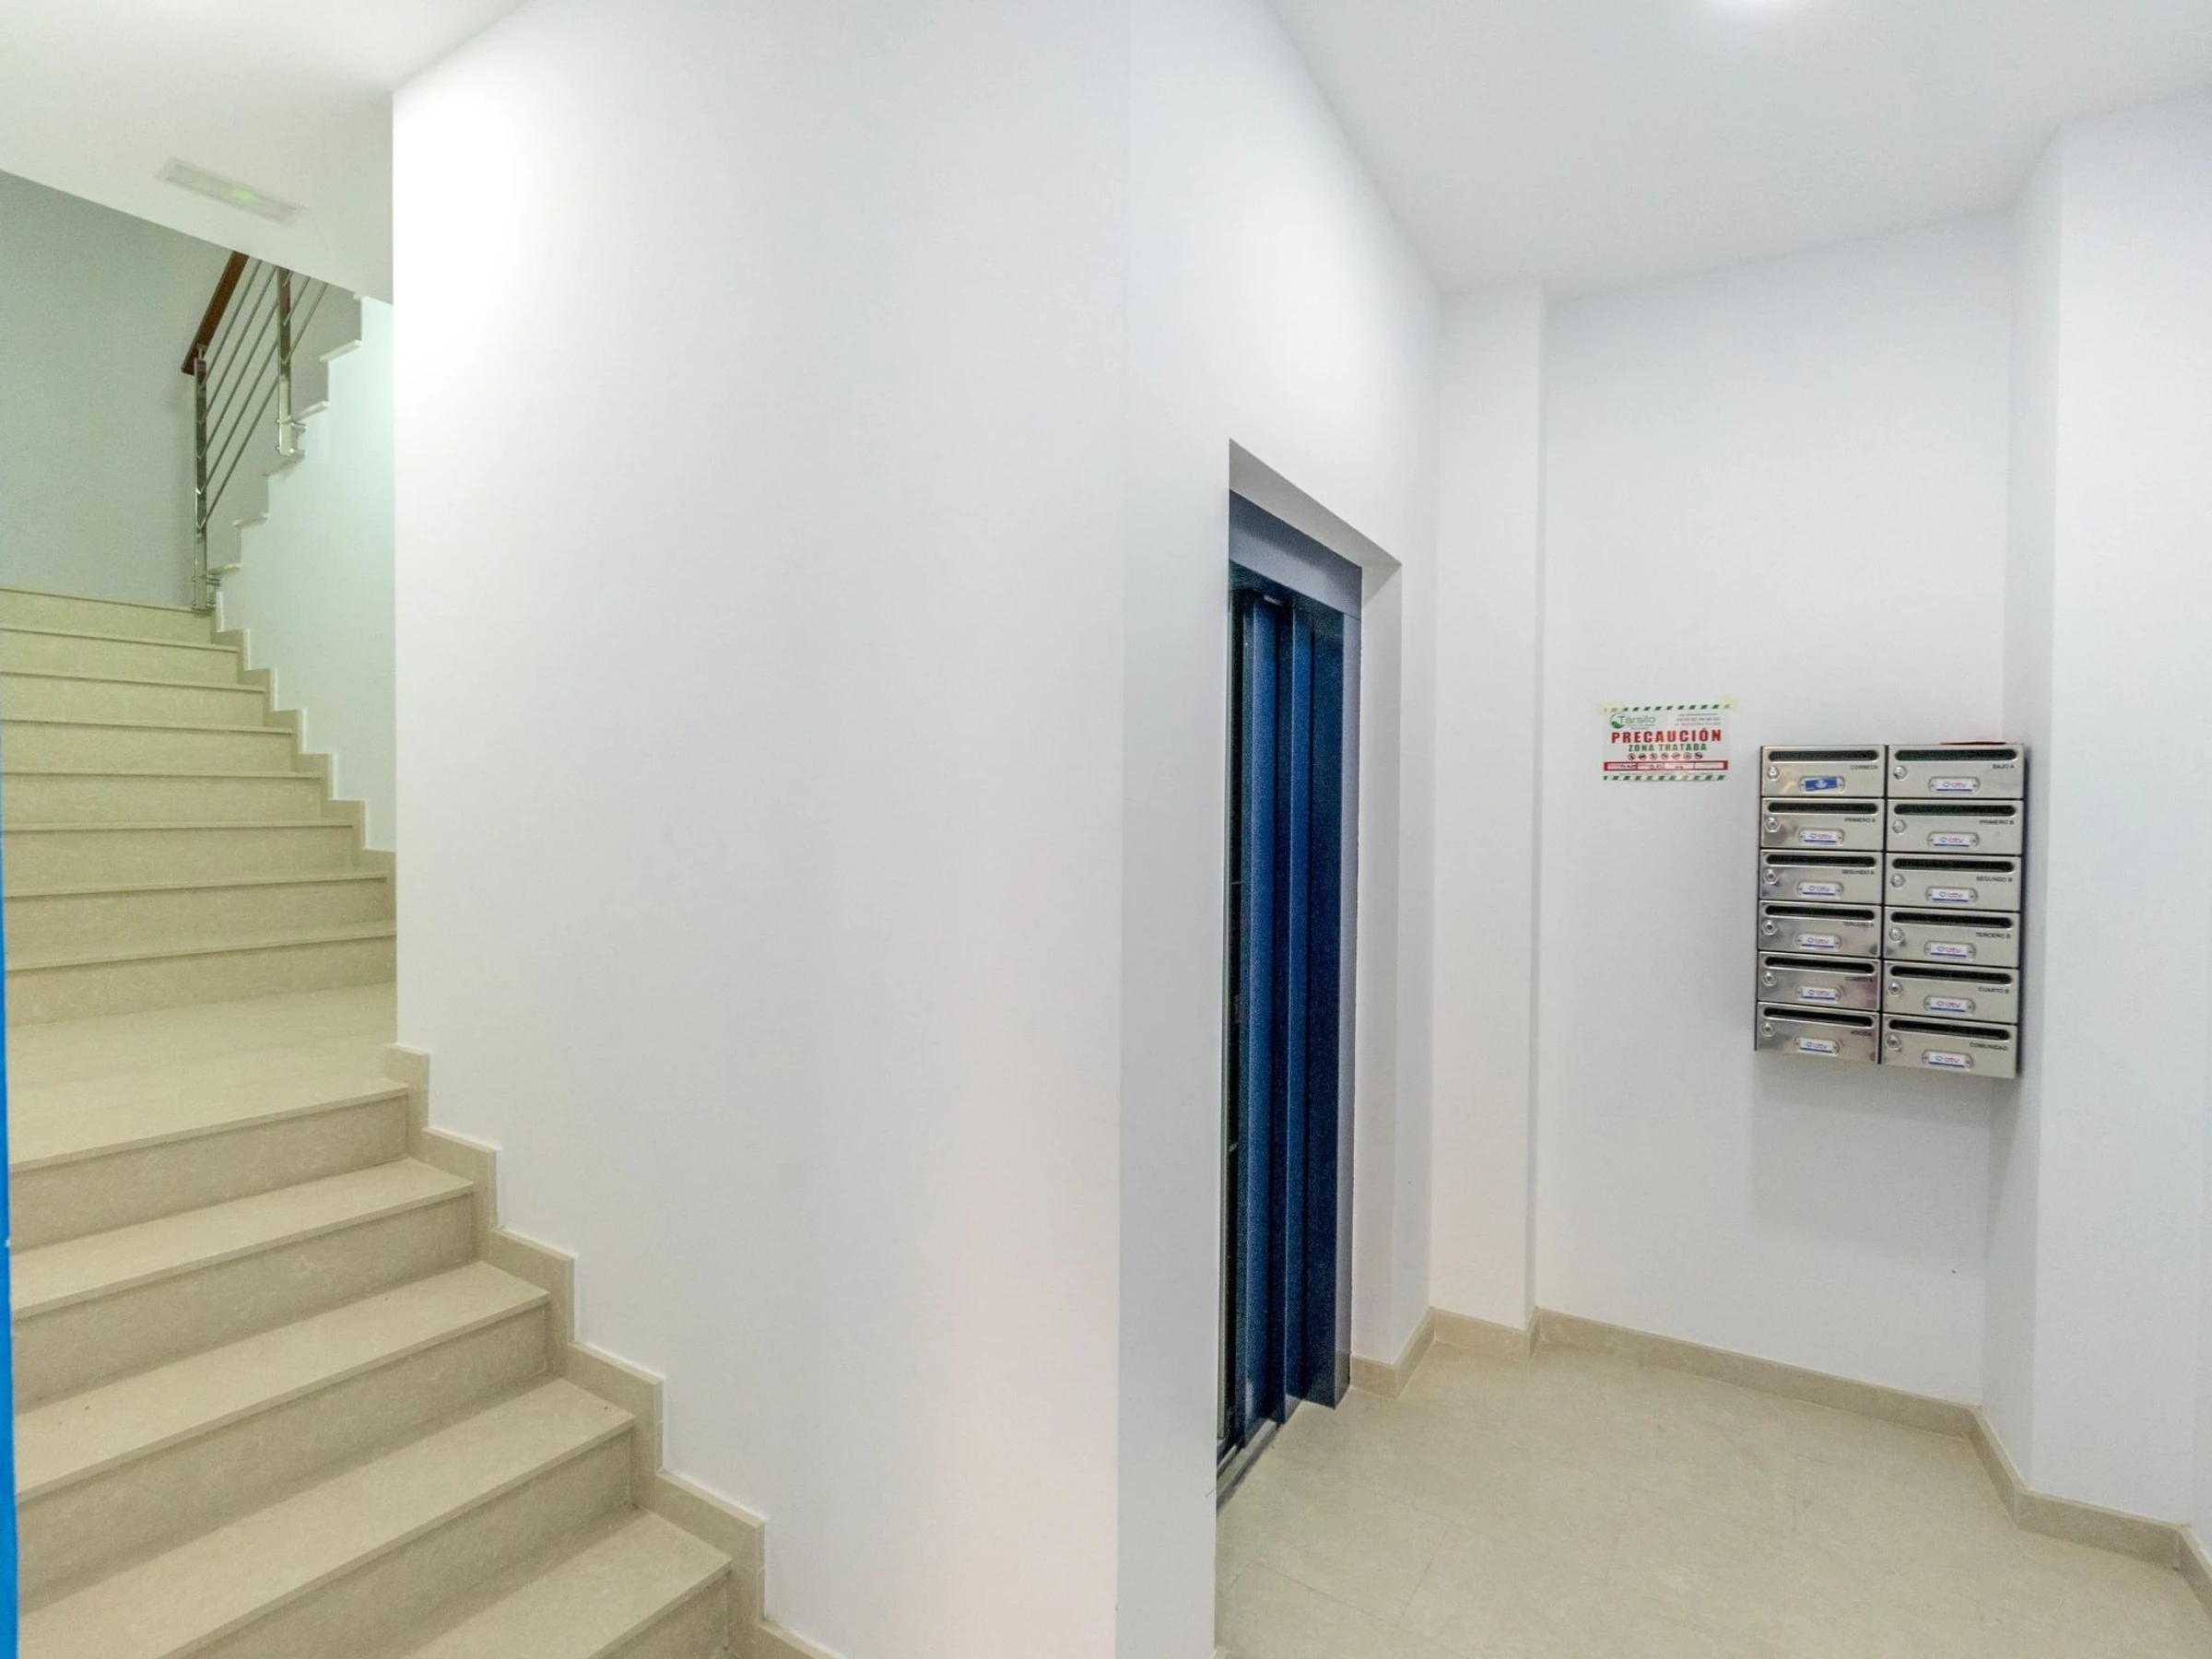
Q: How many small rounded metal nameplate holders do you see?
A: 12